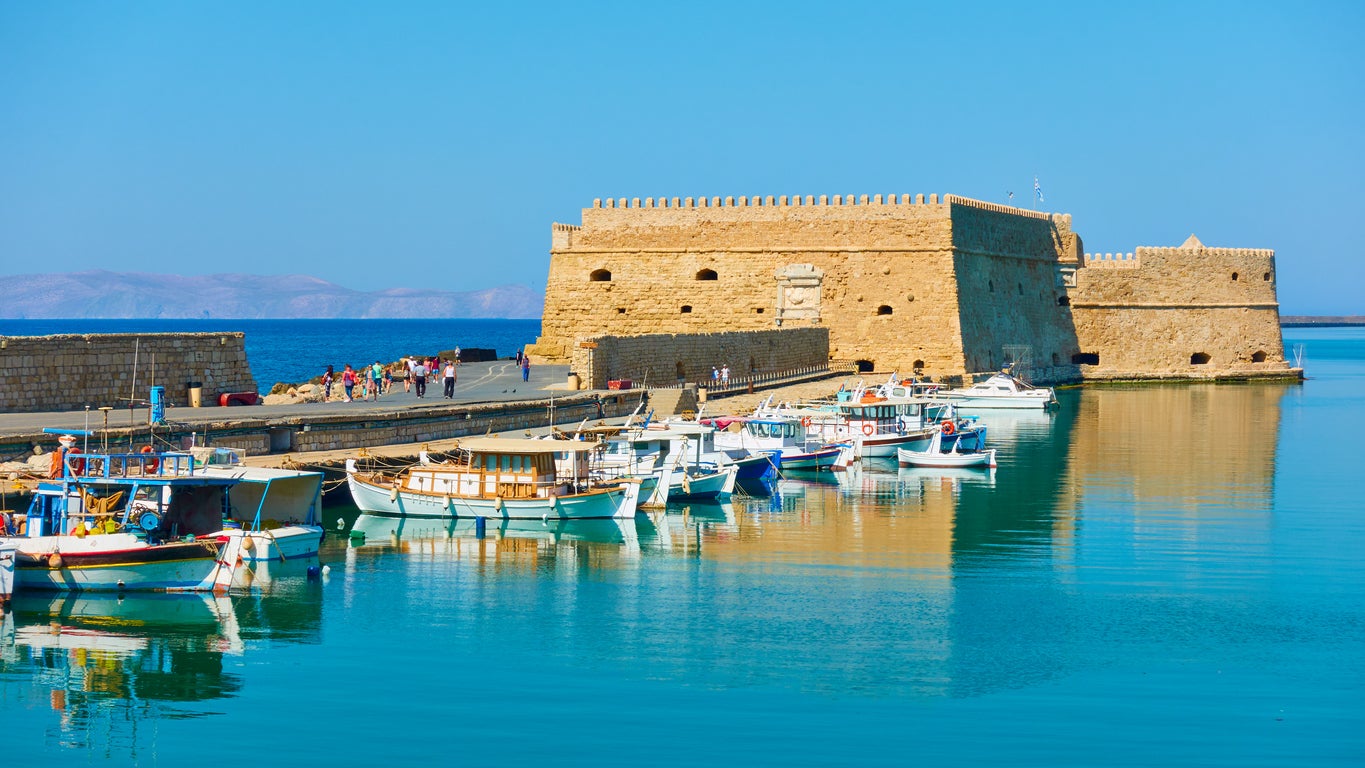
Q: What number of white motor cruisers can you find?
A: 1